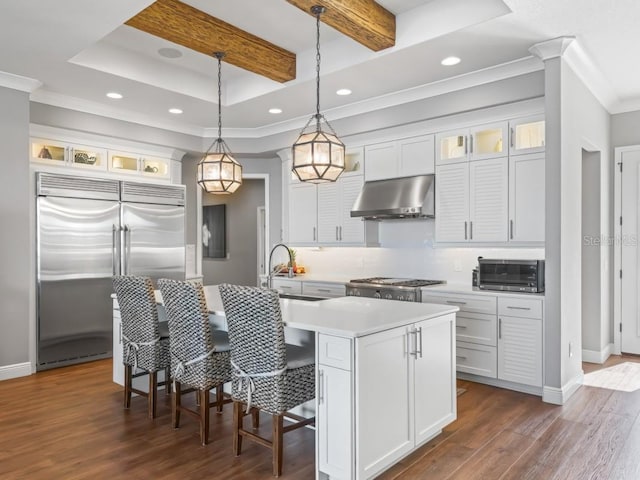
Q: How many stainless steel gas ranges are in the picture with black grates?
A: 1